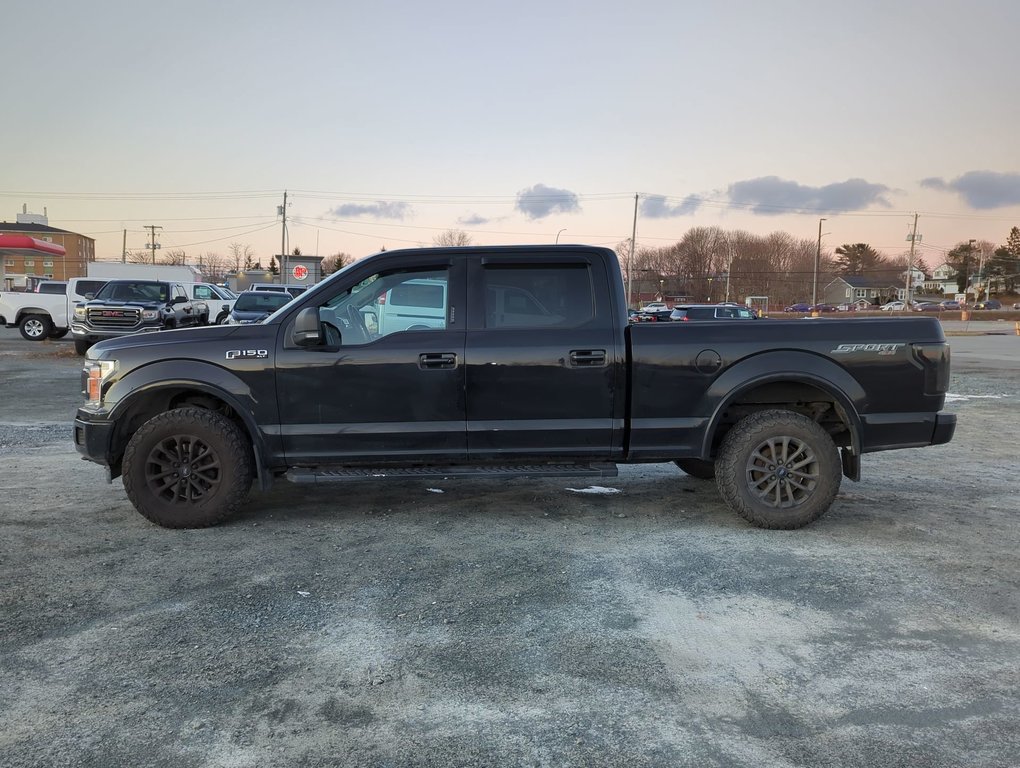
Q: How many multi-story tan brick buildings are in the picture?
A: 1